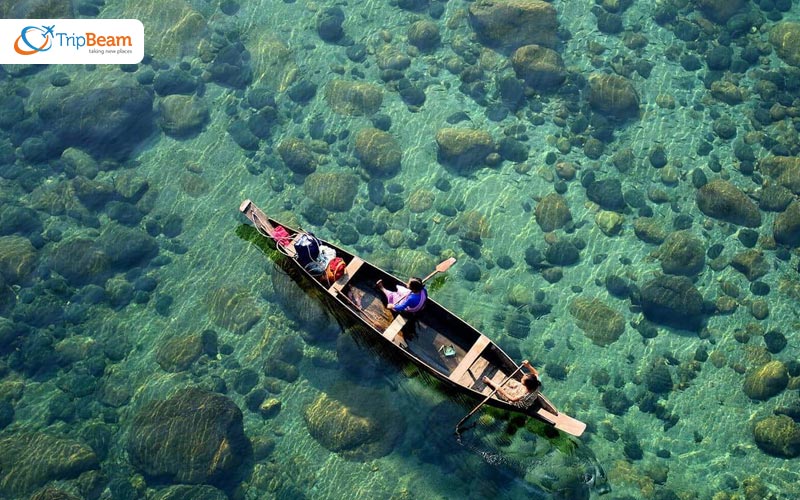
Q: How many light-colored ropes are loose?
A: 1